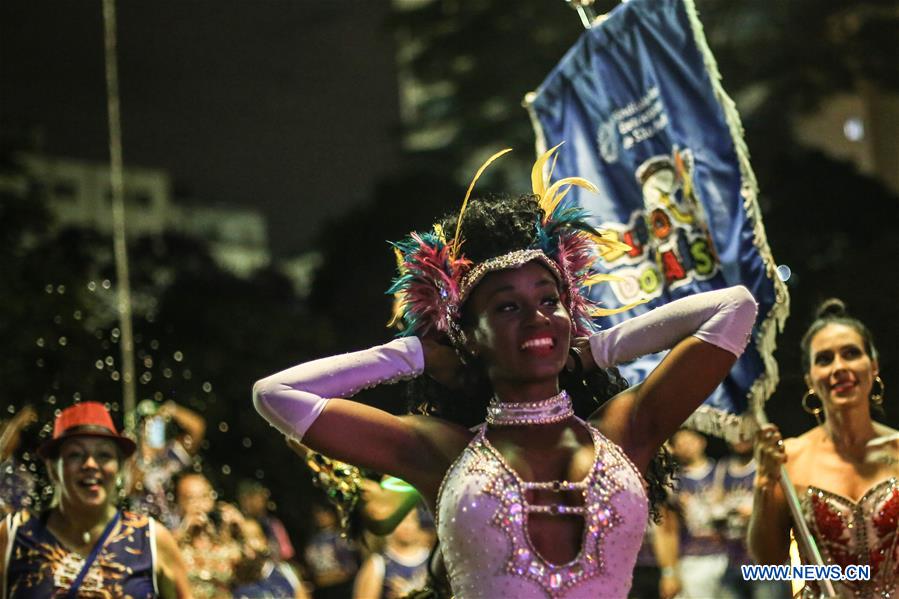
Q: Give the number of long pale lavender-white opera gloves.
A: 2